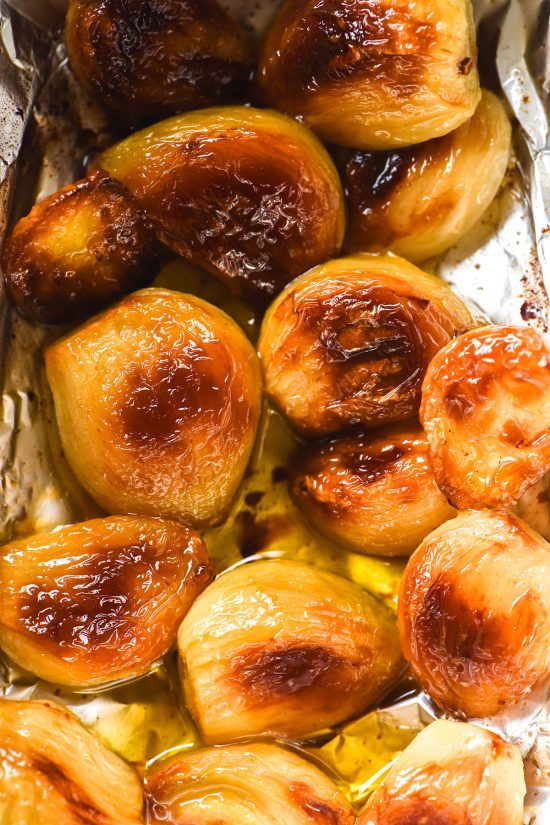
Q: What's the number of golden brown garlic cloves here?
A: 15